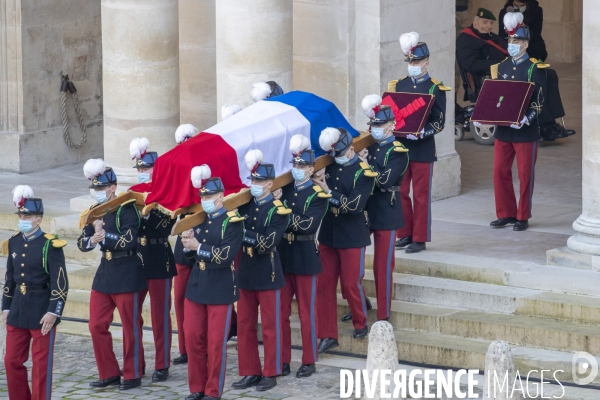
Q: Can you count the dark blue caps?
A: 11